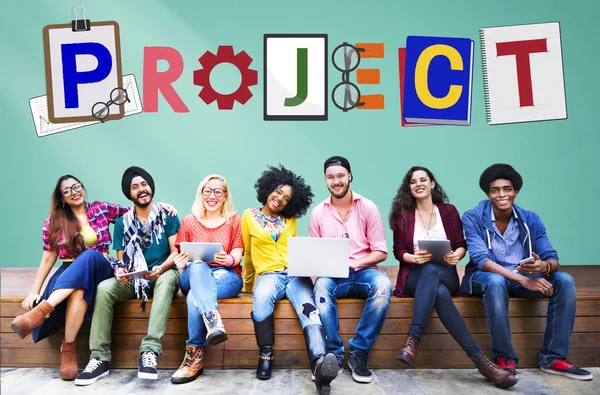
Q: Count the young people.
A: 7